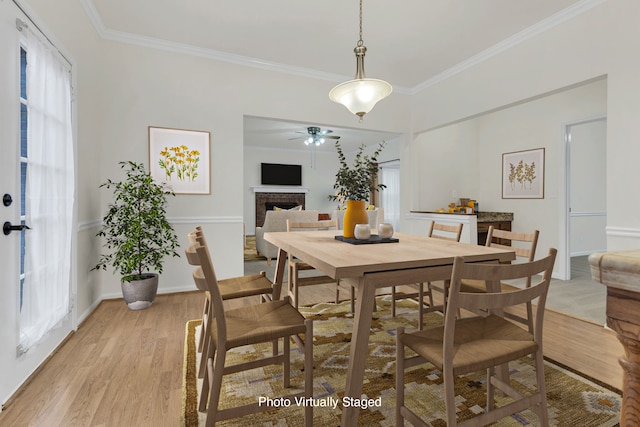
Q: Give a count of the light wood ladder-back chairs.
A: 6